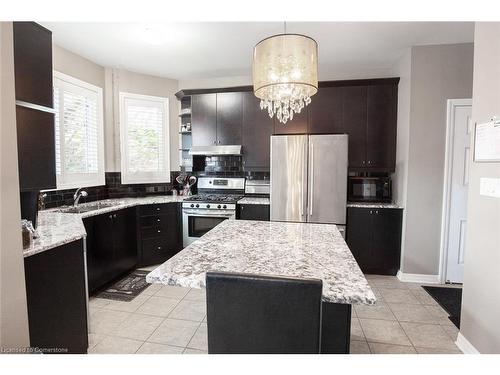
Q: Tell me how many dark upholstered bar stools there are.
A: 1